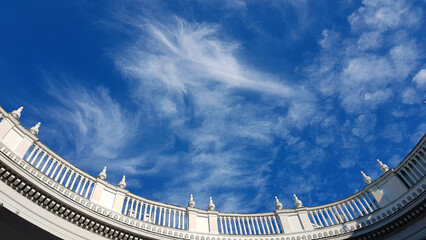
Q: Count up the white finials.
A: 10